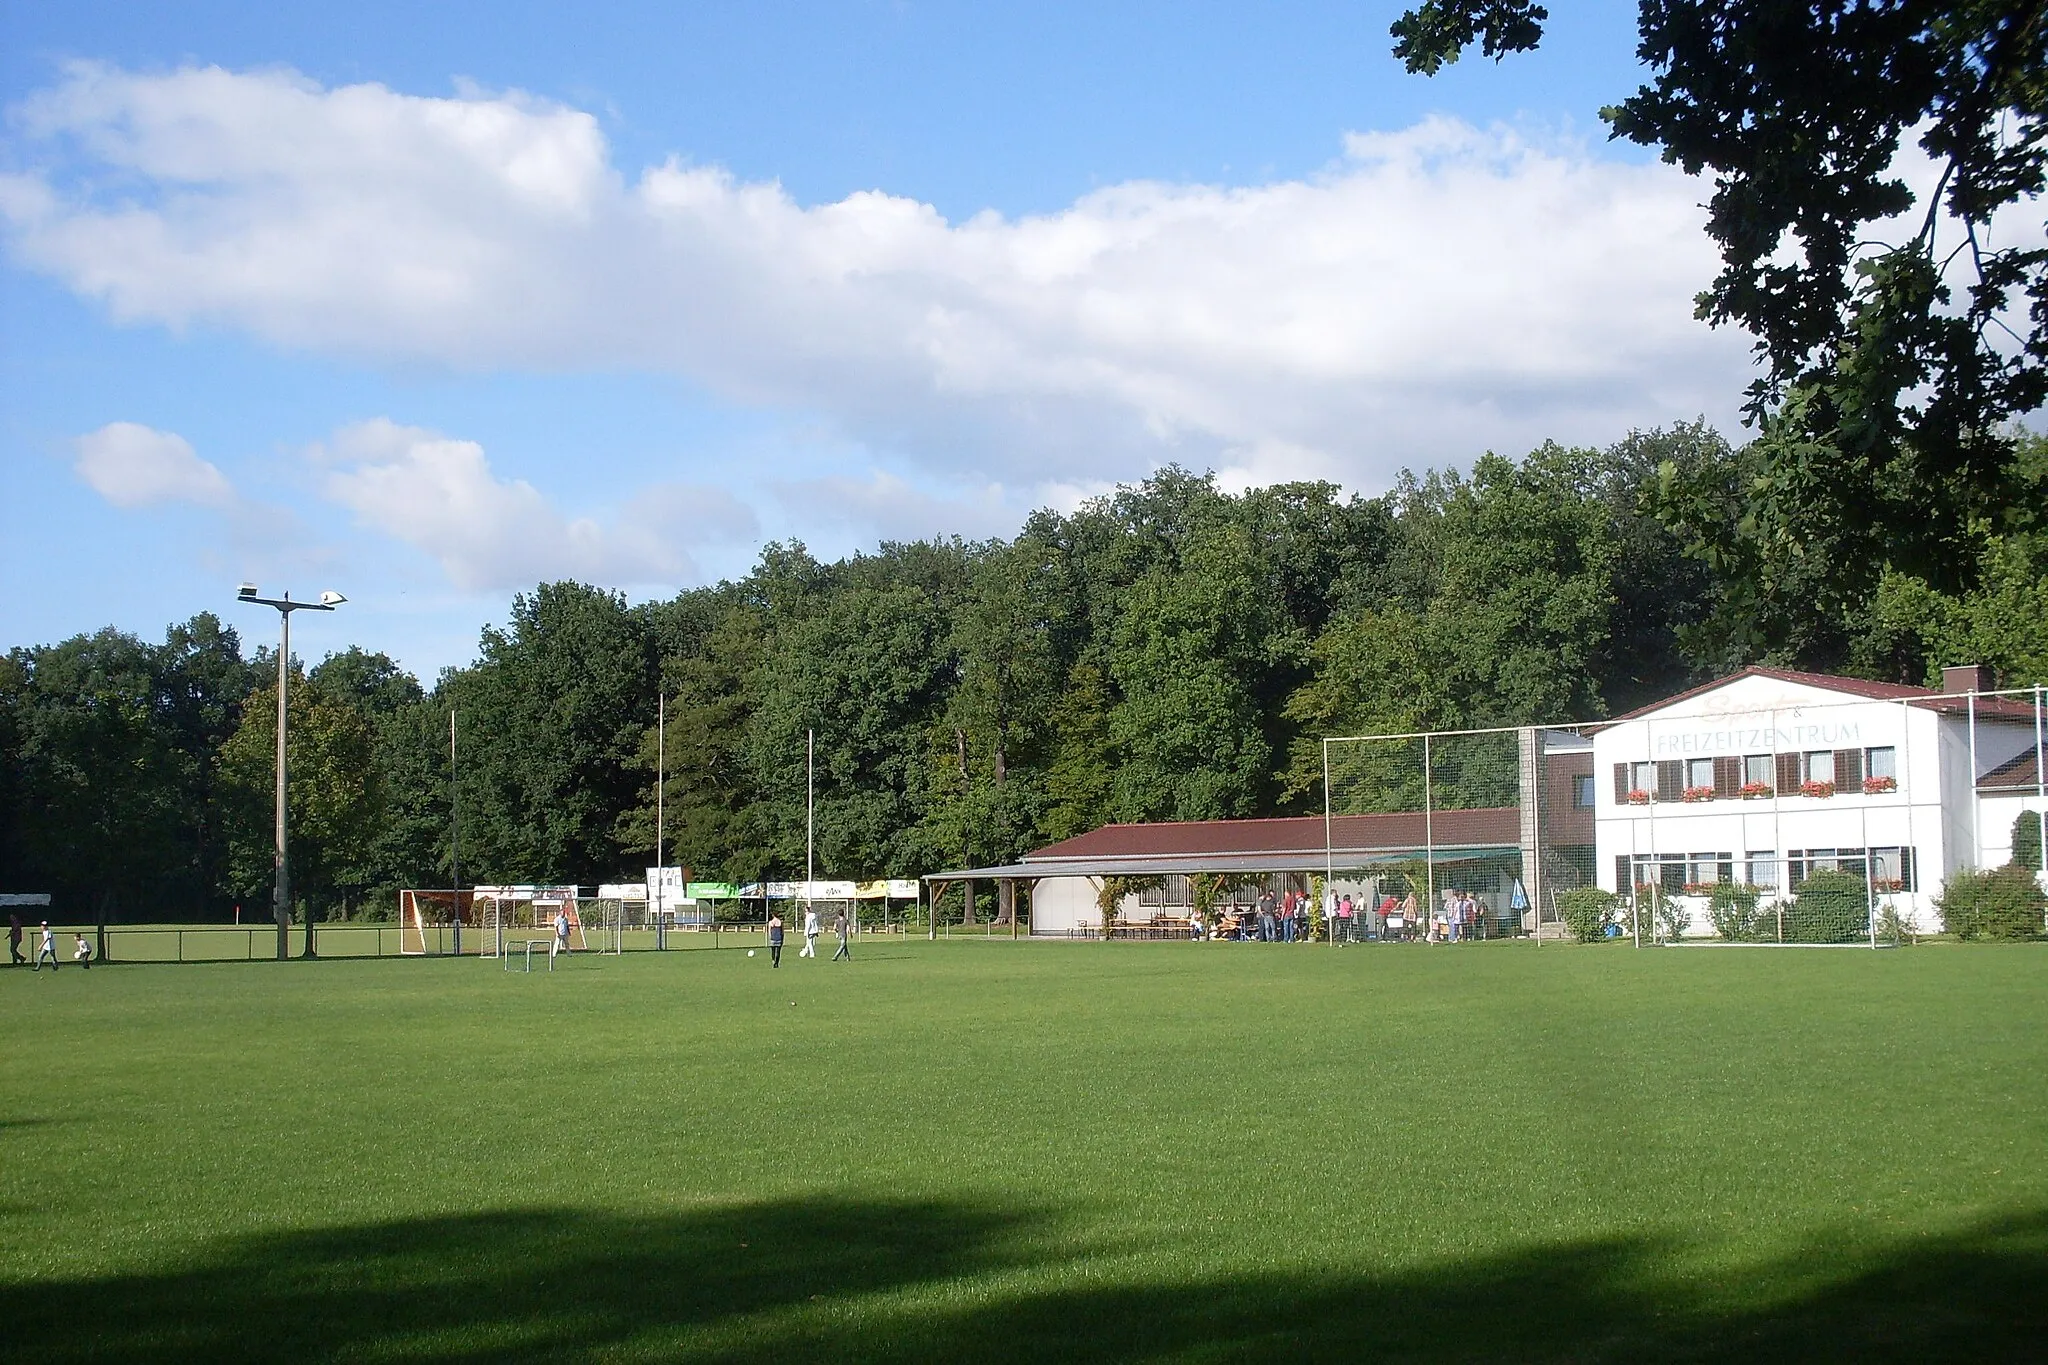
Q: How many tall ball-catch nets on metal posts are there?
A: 1